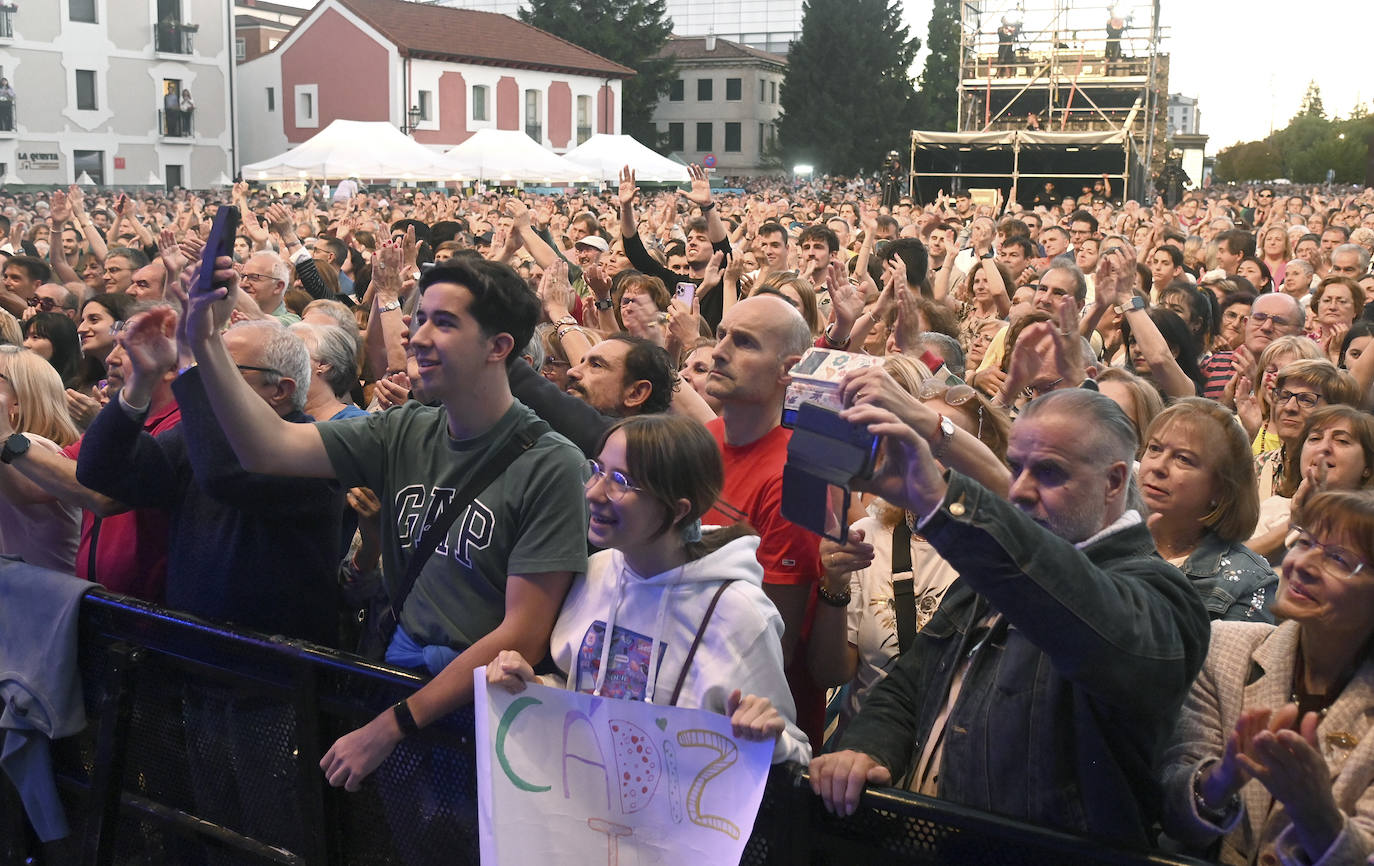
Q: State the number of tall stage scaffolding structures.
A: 1